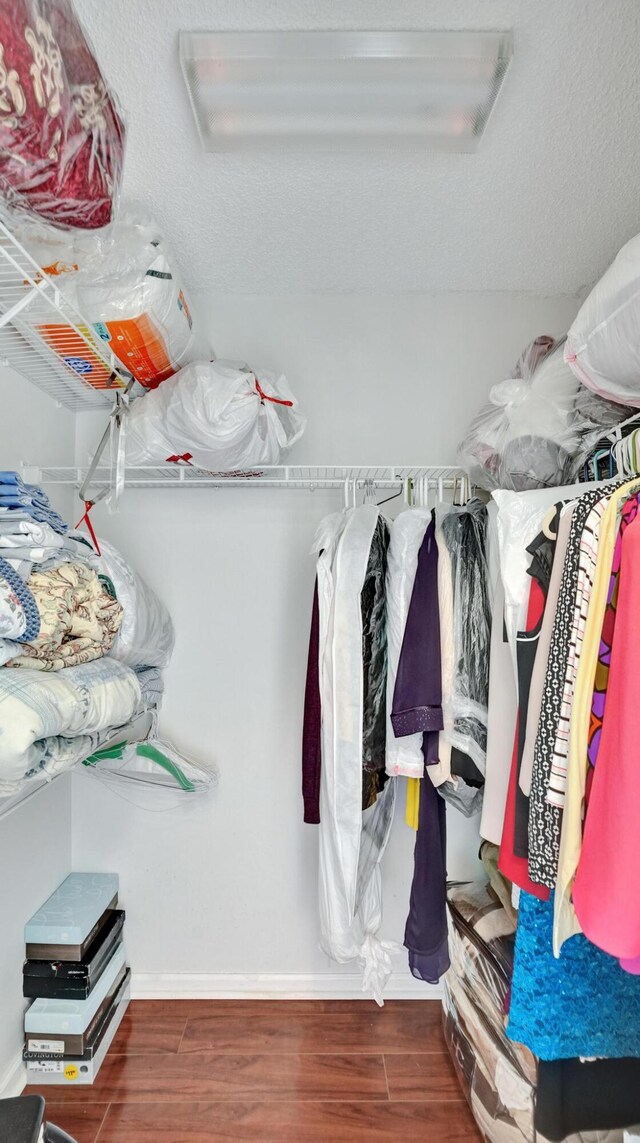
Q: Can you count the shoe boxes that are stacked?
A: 4